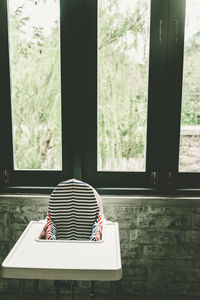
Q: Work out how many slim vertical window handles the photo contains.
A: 2